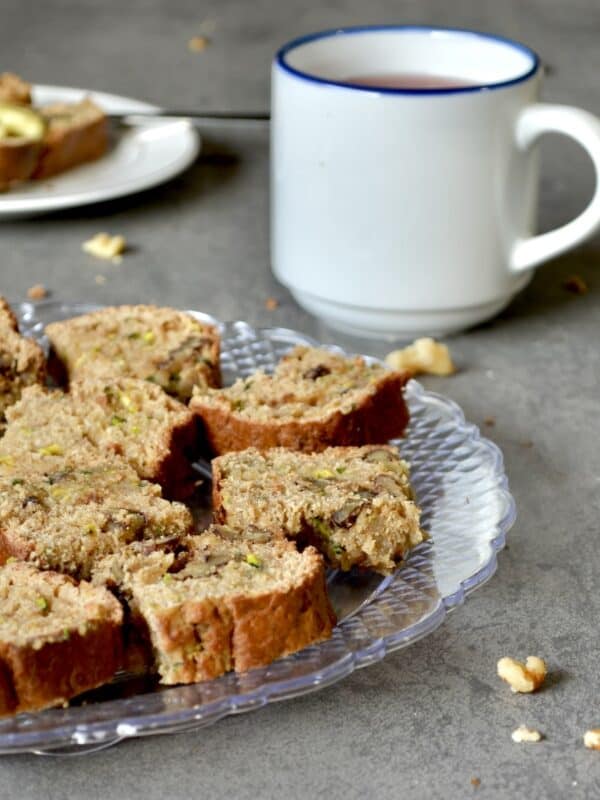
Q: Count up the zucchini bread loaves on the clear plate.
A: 8